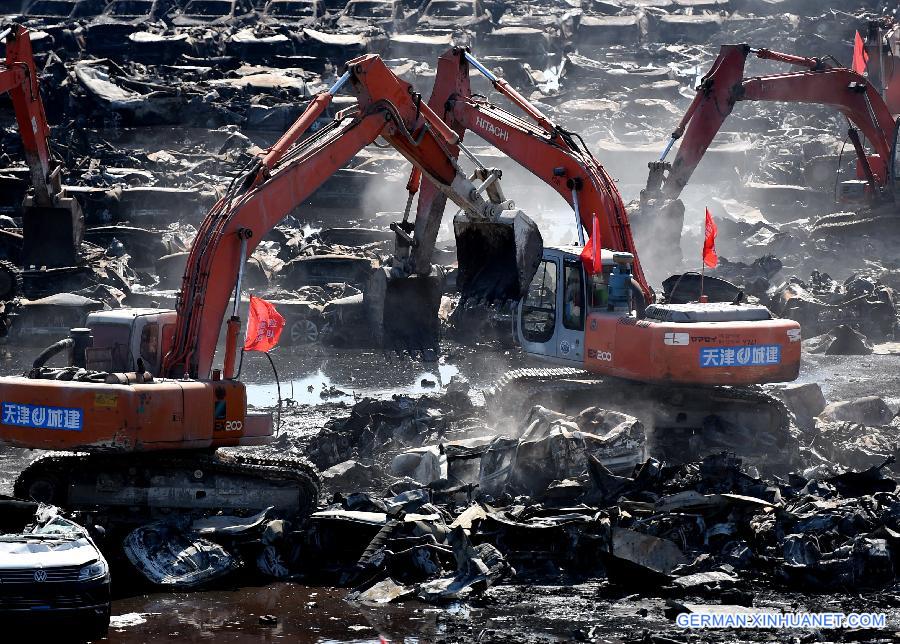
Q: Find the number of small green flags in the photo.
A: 0